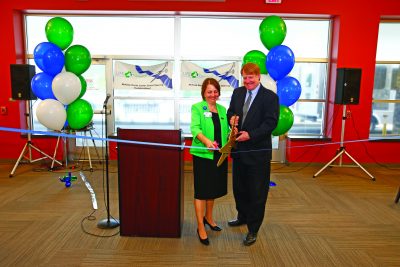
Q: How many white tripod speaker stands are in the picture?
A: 2